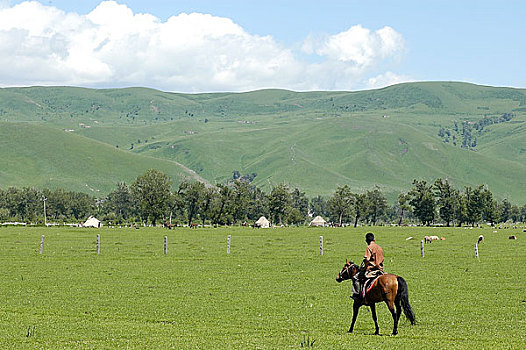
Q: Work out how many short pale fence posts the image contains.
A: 7